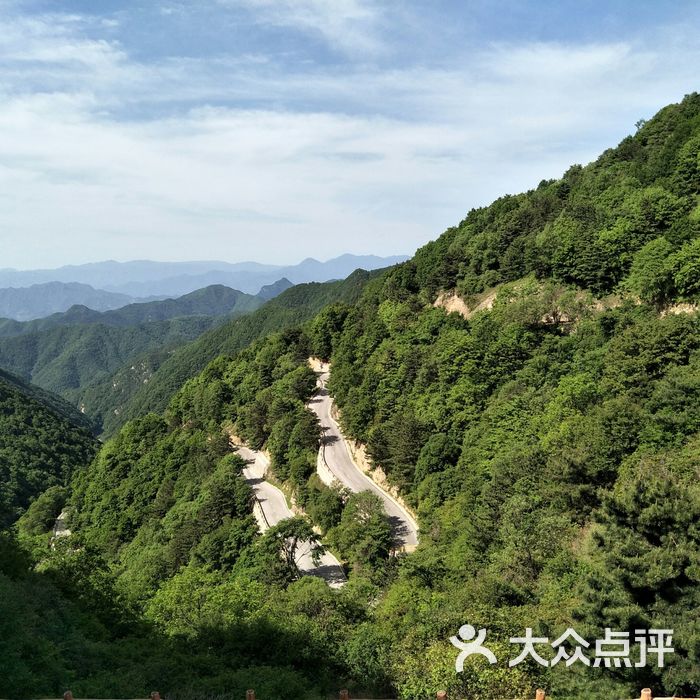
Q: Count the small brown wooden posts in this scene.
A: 7